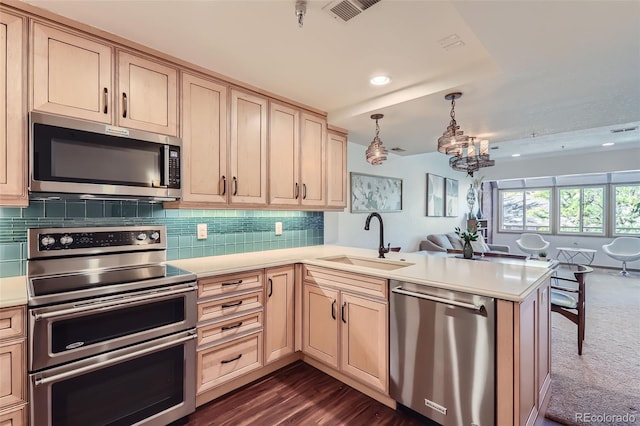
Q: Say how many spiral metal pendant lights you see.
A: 2